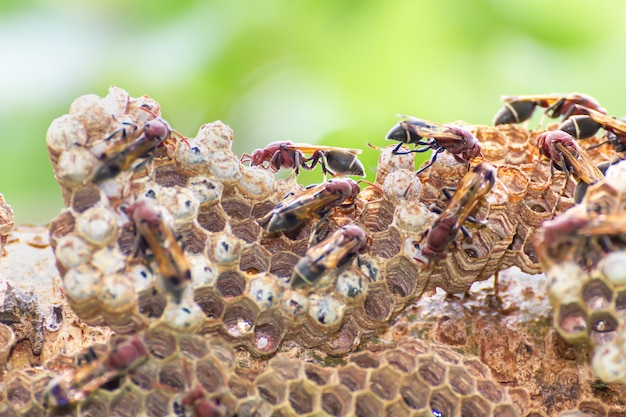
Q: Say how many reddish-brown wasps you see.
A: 13